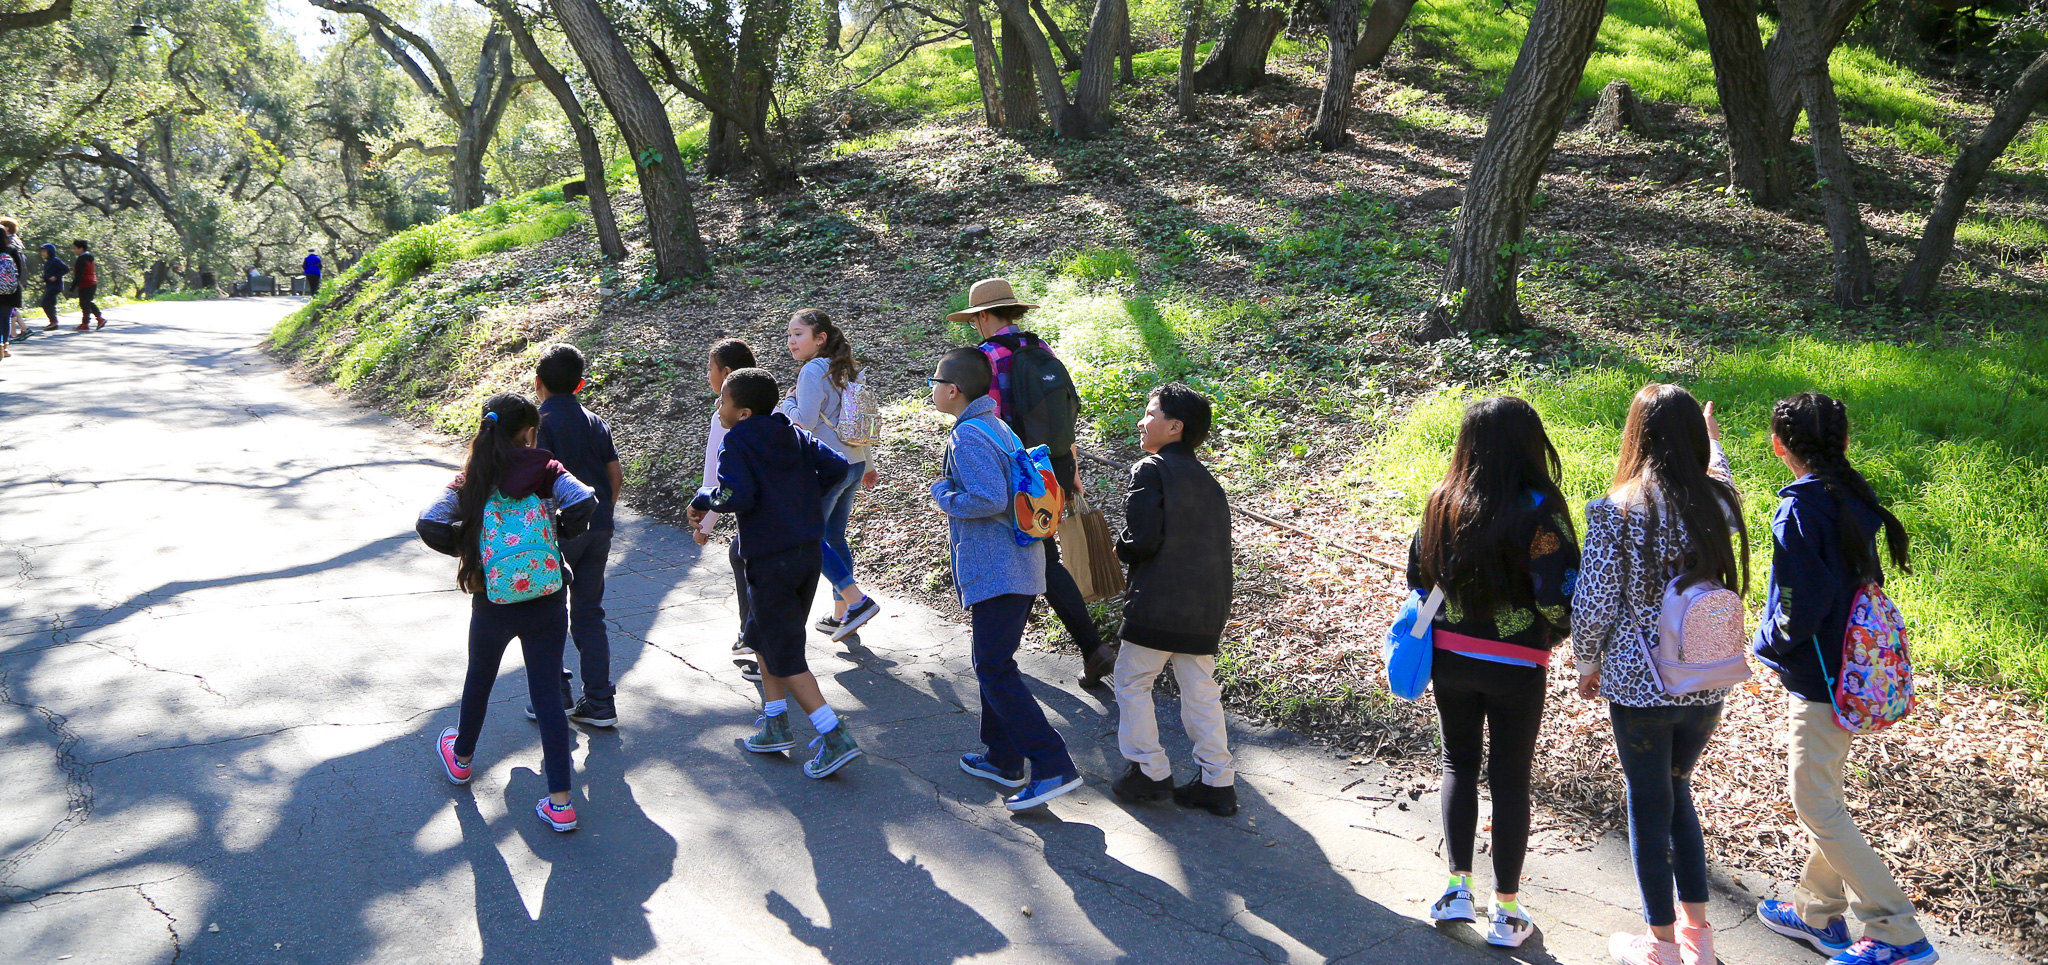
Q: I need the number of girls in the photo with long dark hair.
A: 5